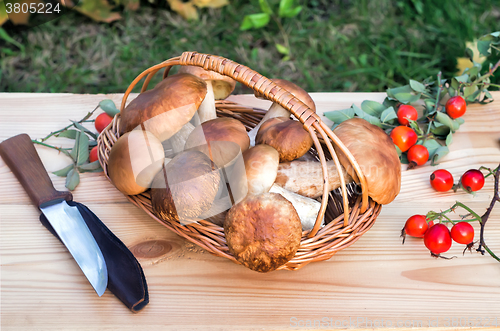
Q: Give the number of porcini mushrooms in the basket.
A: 10